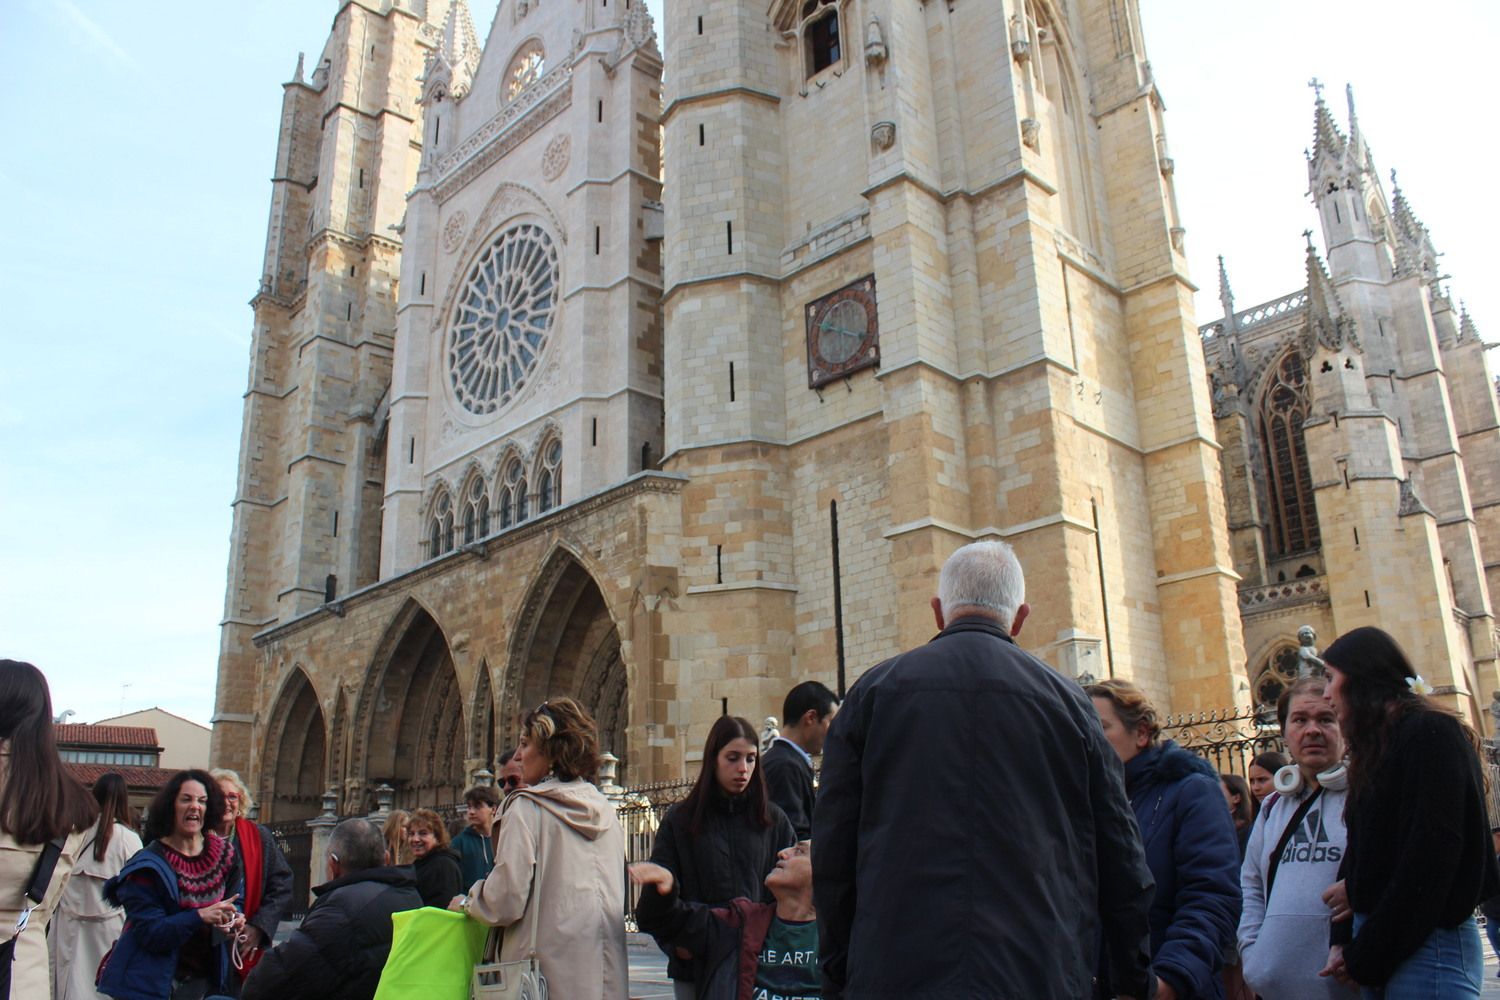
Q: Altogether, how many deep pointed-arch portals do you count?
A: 3